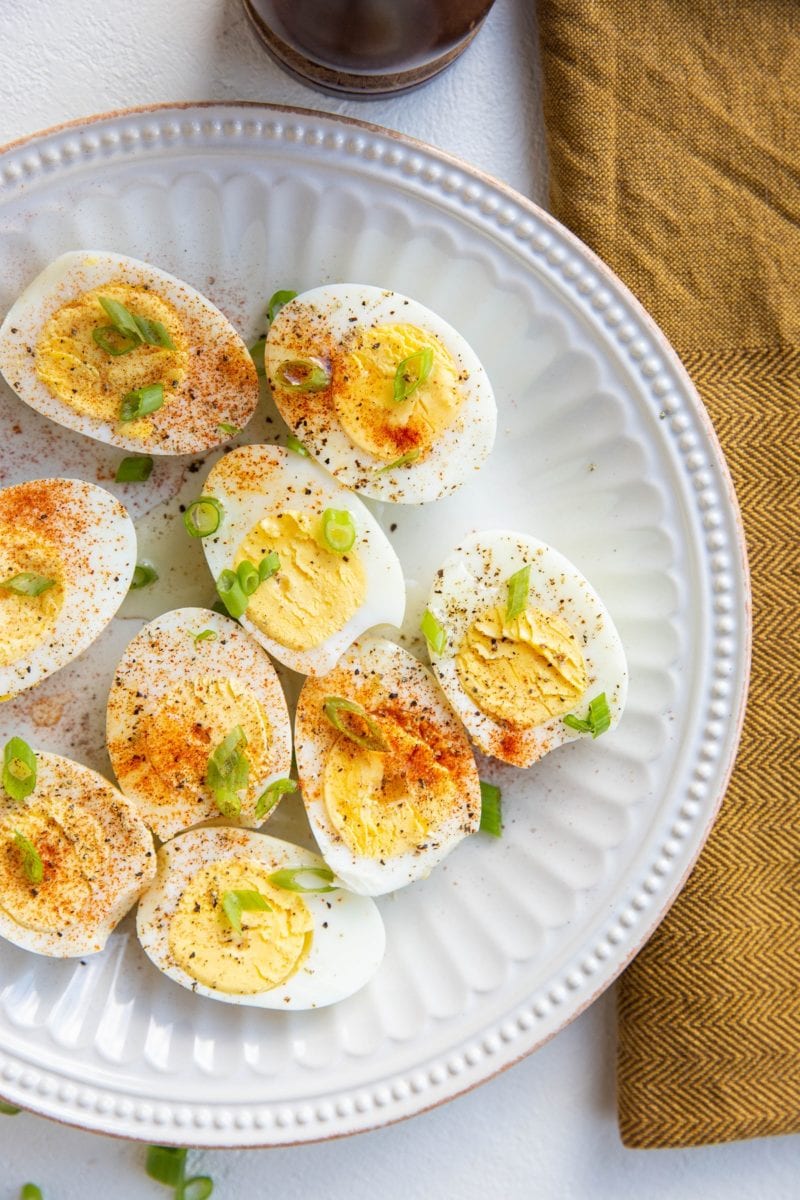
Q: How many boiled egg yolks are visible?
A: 9